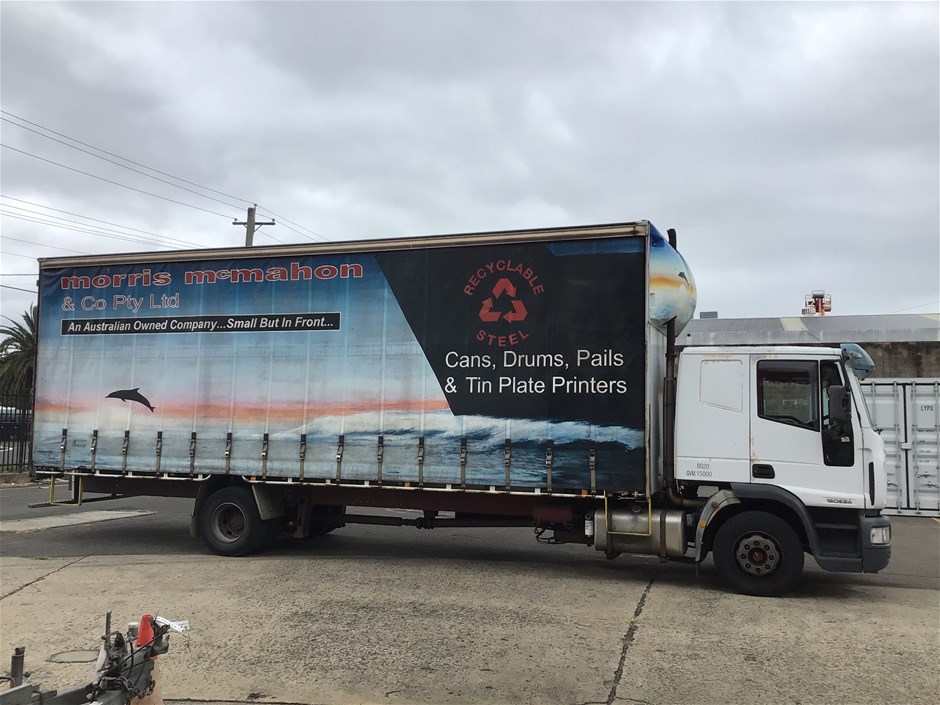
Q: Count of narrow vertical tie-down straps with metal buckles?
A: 15